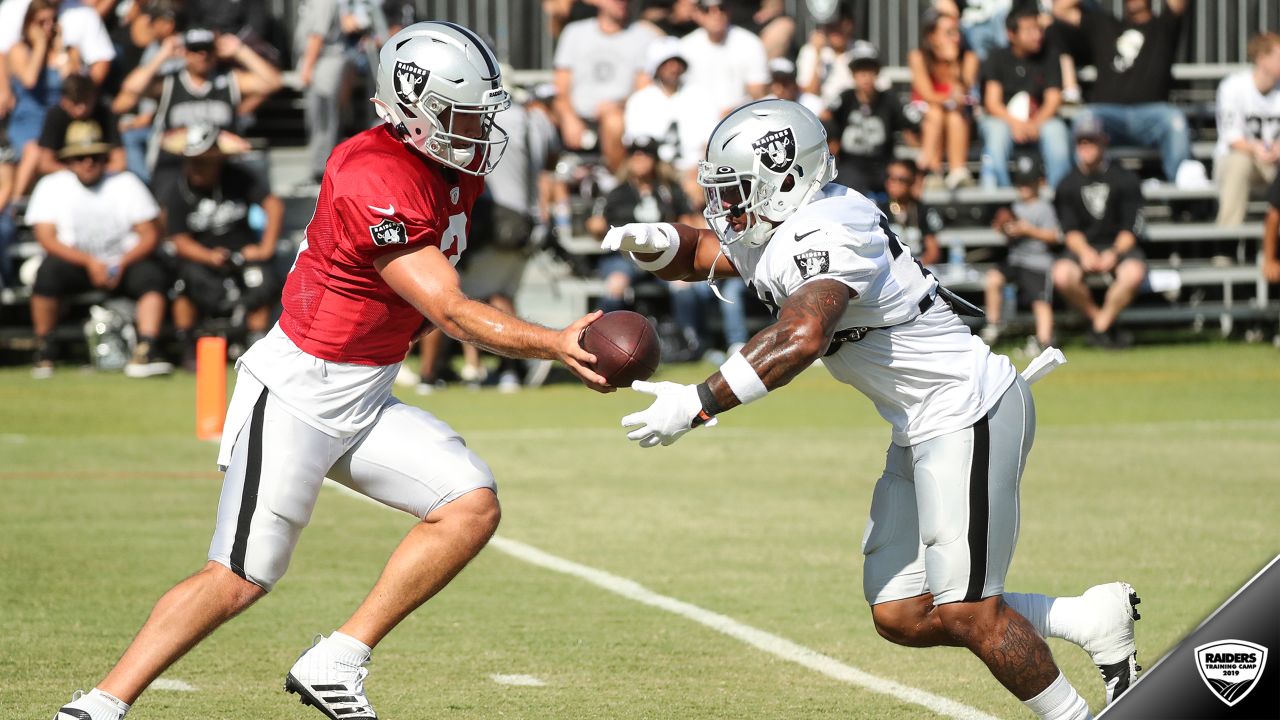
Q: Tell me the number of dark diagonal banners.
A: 1